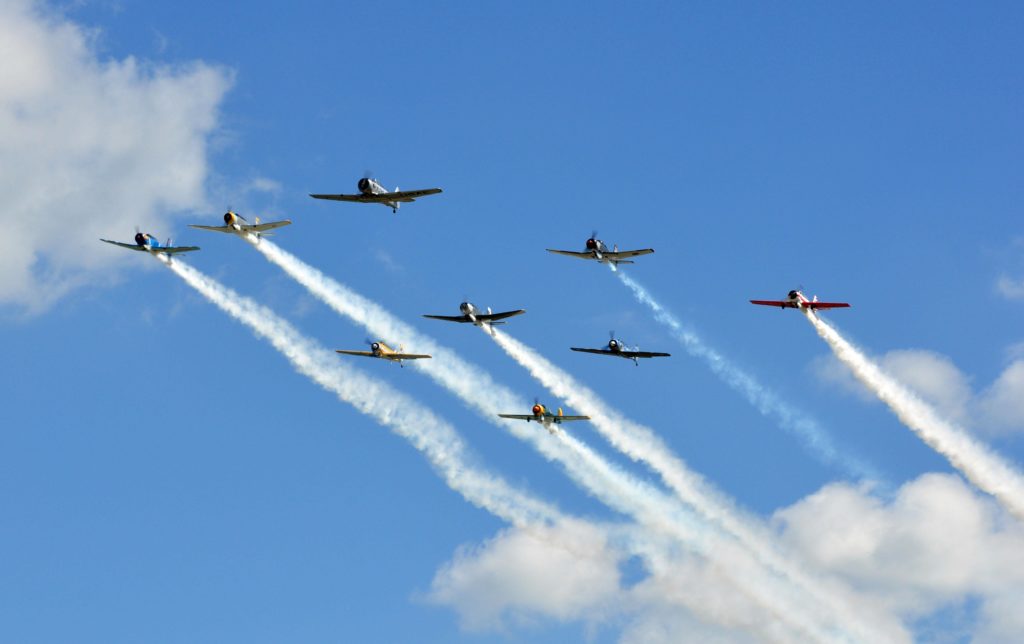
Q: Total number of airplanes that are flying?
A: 9